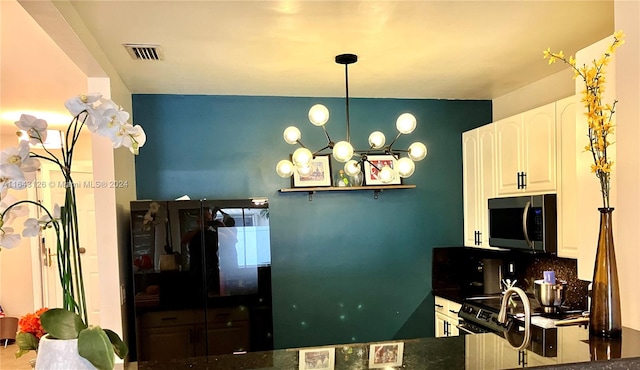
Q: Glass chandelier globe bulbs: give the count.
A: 12